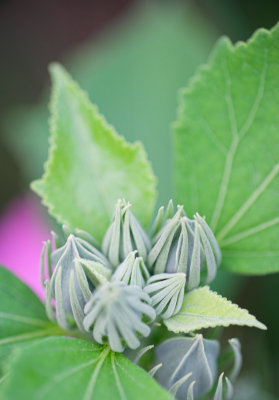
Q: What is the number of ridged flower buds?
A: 7